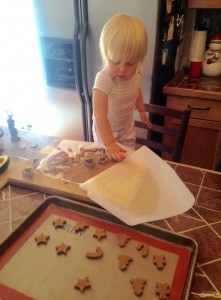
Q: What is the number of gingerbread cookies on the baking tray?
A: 13